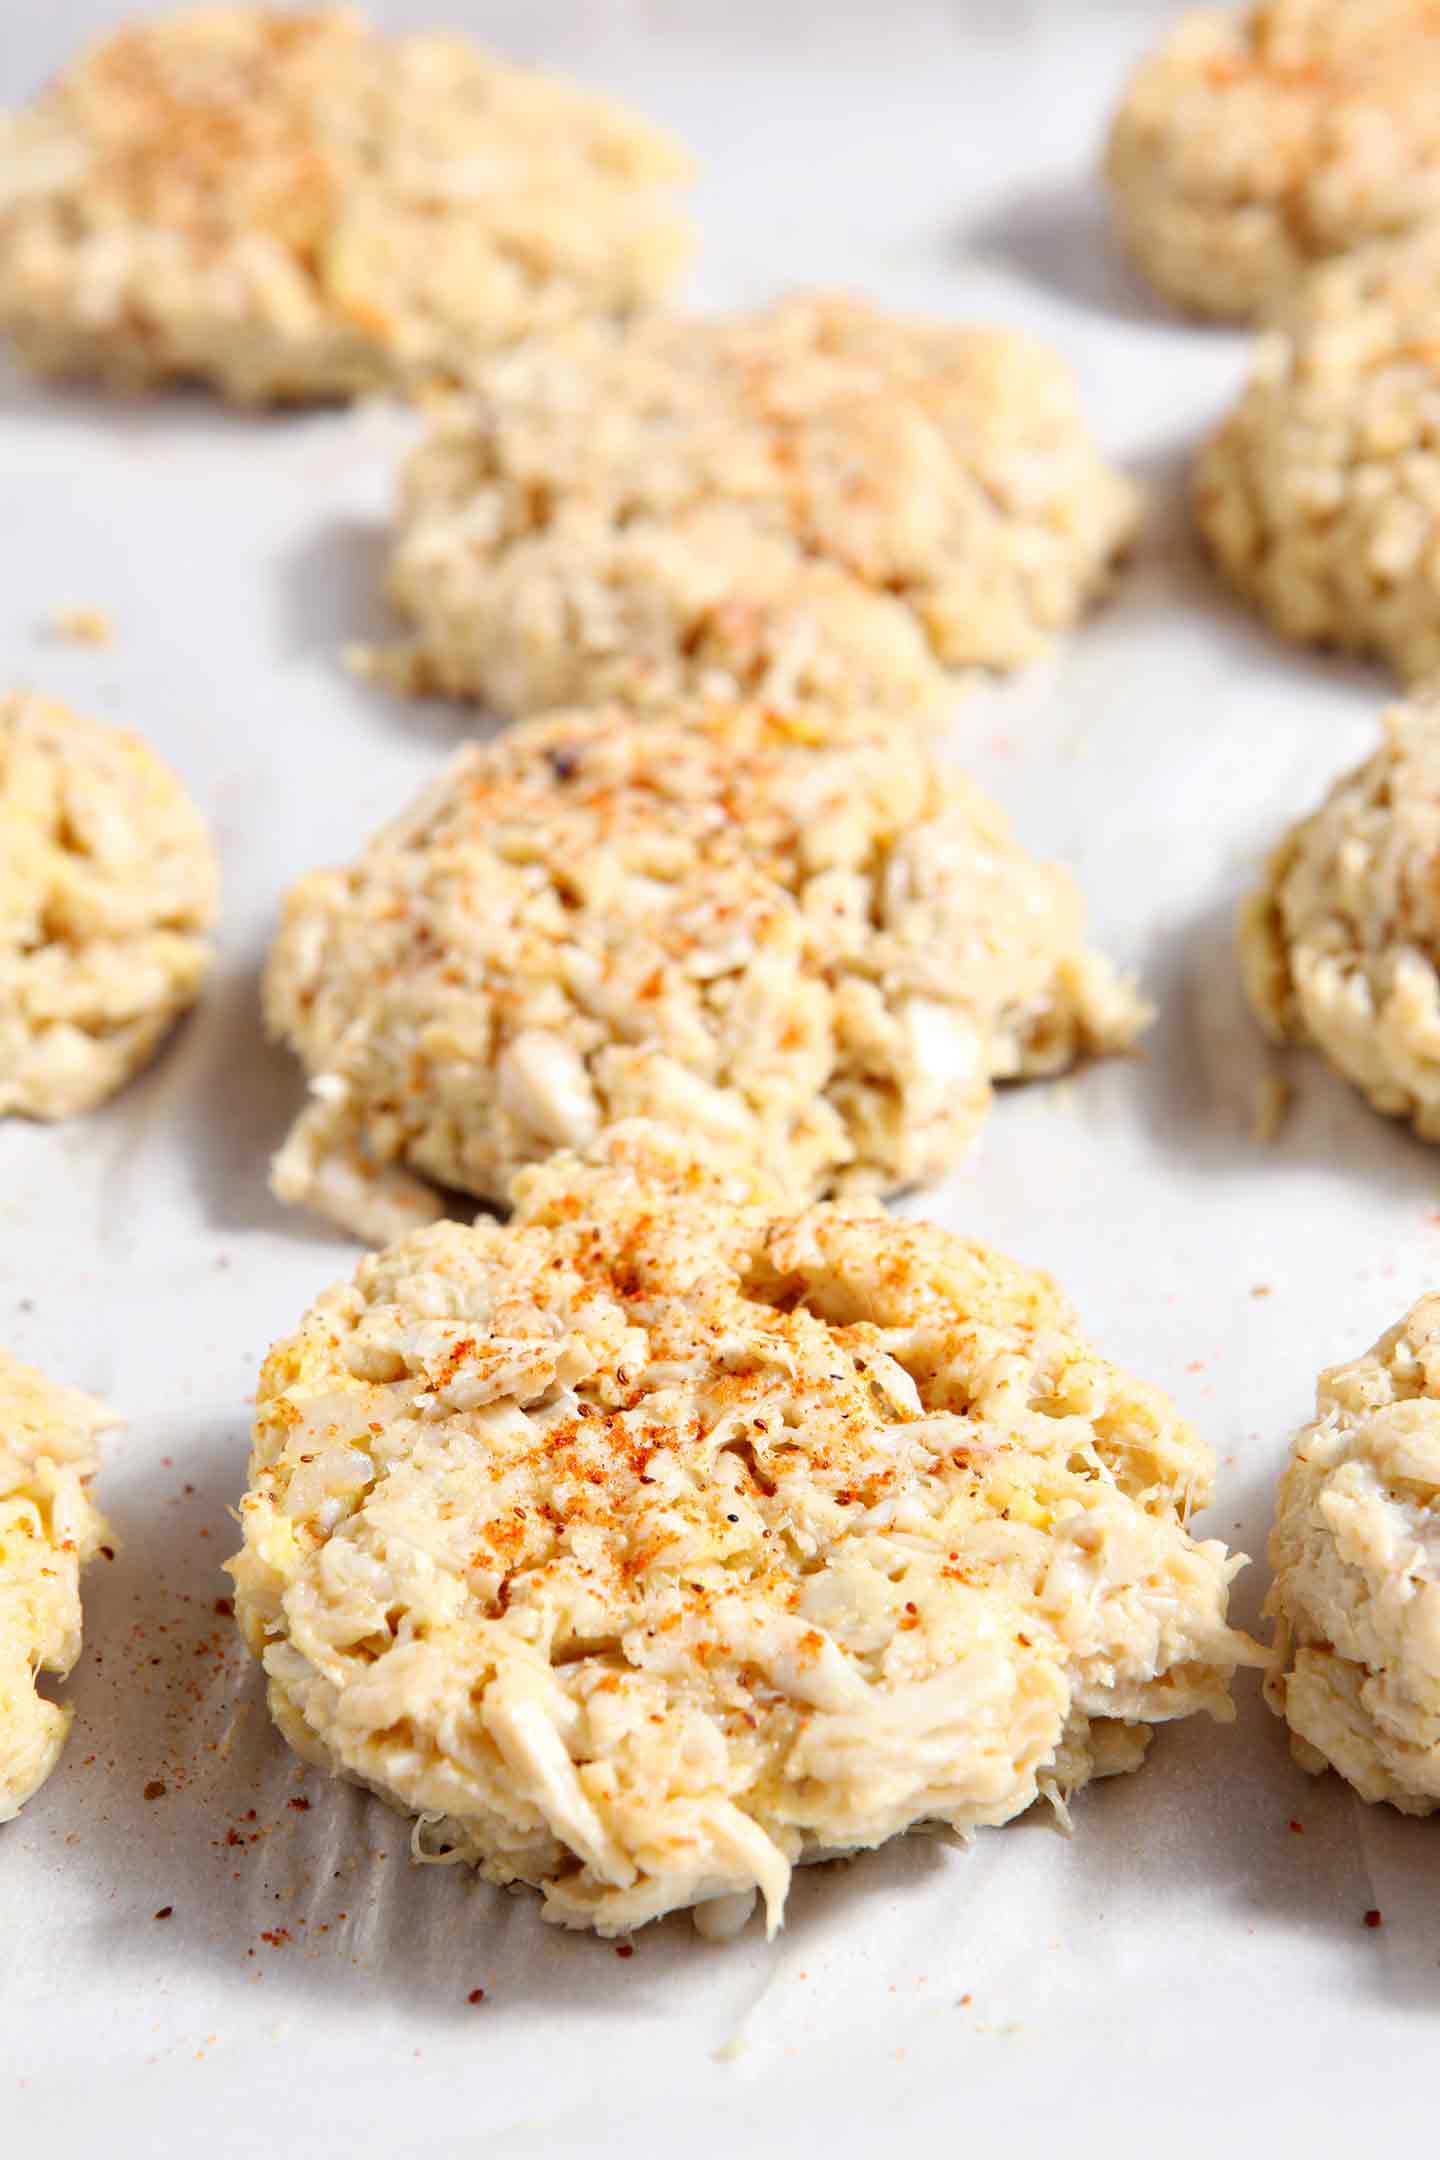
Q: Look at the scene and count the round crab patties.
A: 10